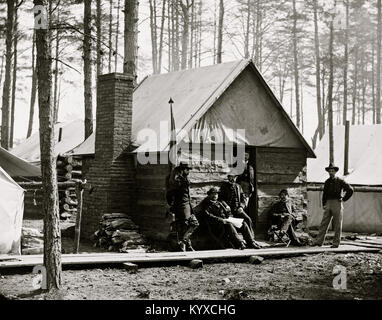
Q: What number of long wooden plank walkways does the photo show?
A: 1